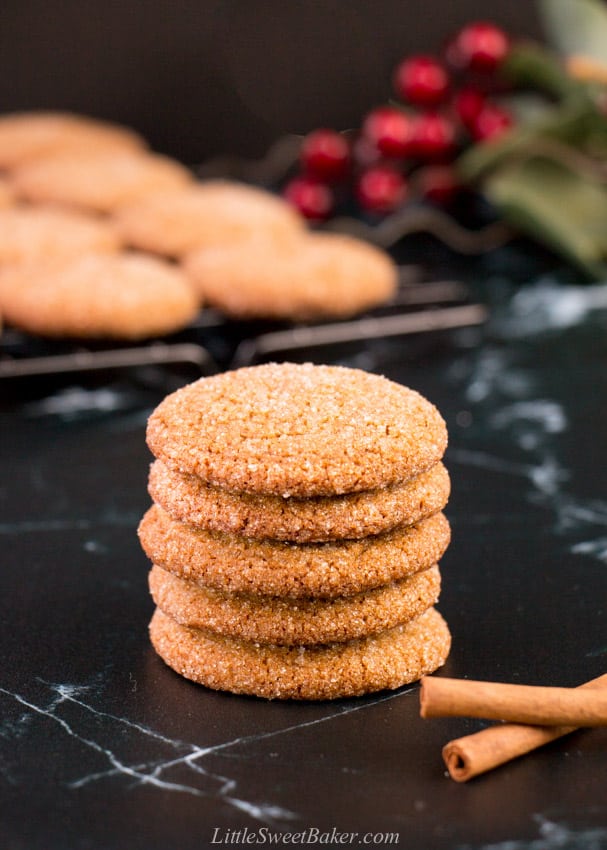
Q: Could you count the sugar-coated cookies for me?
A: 11